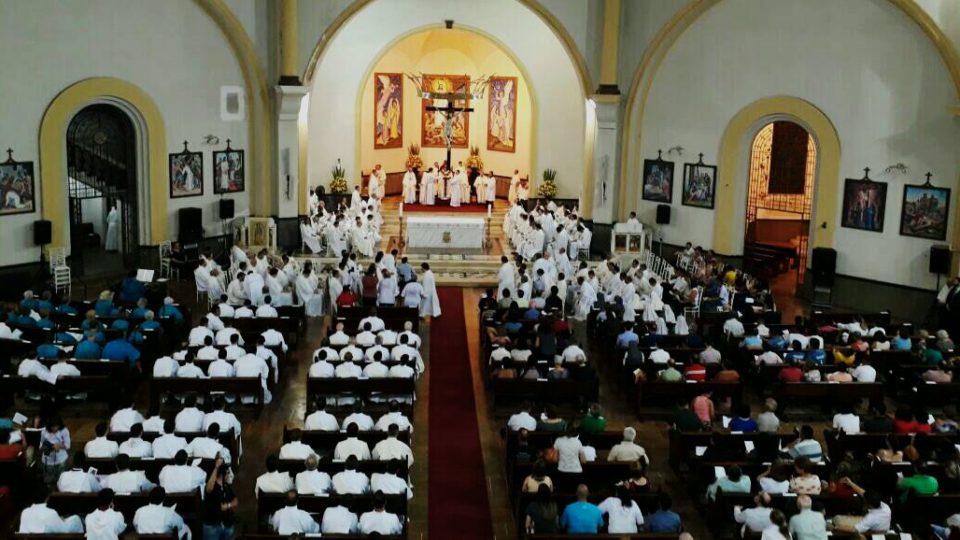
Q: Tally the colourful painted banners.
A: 3